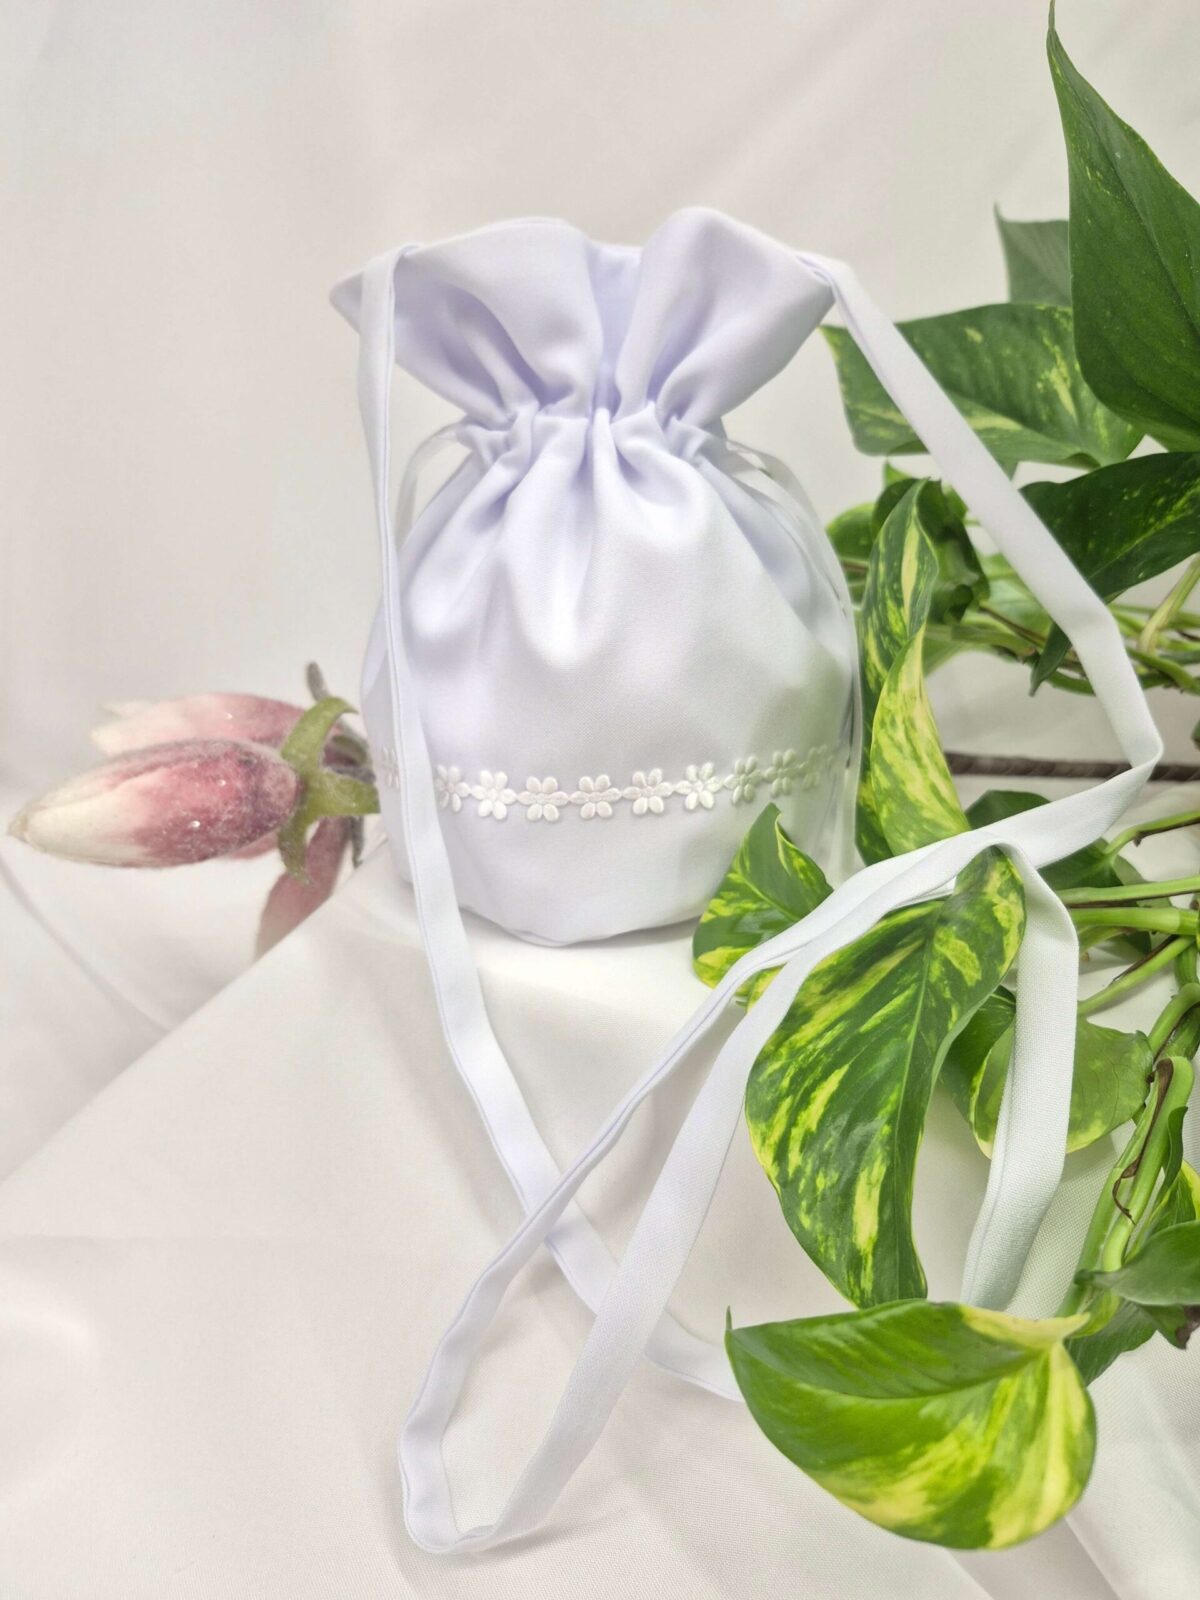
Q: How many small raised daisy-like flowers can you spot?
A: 10